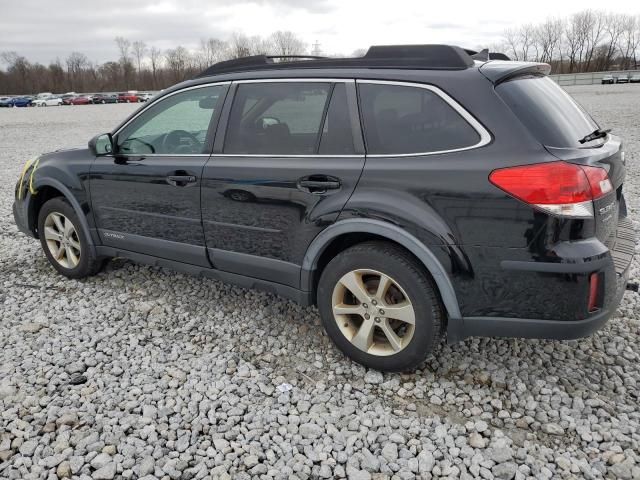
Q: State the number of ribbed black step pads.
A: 1